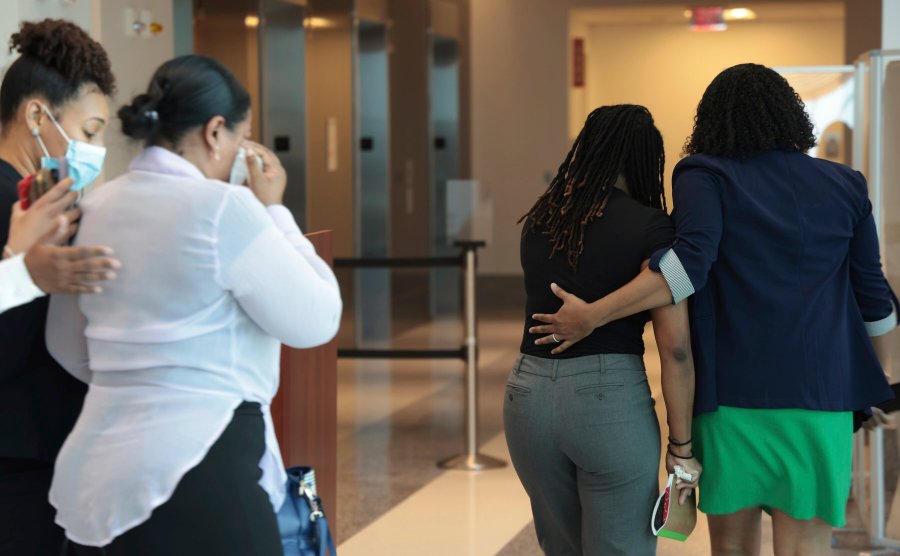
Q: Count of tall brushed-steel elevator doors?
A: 3